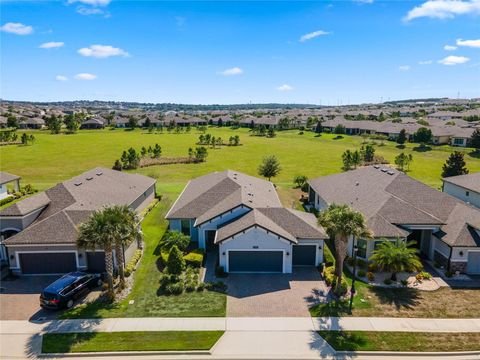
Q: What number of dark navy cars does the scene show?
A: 1